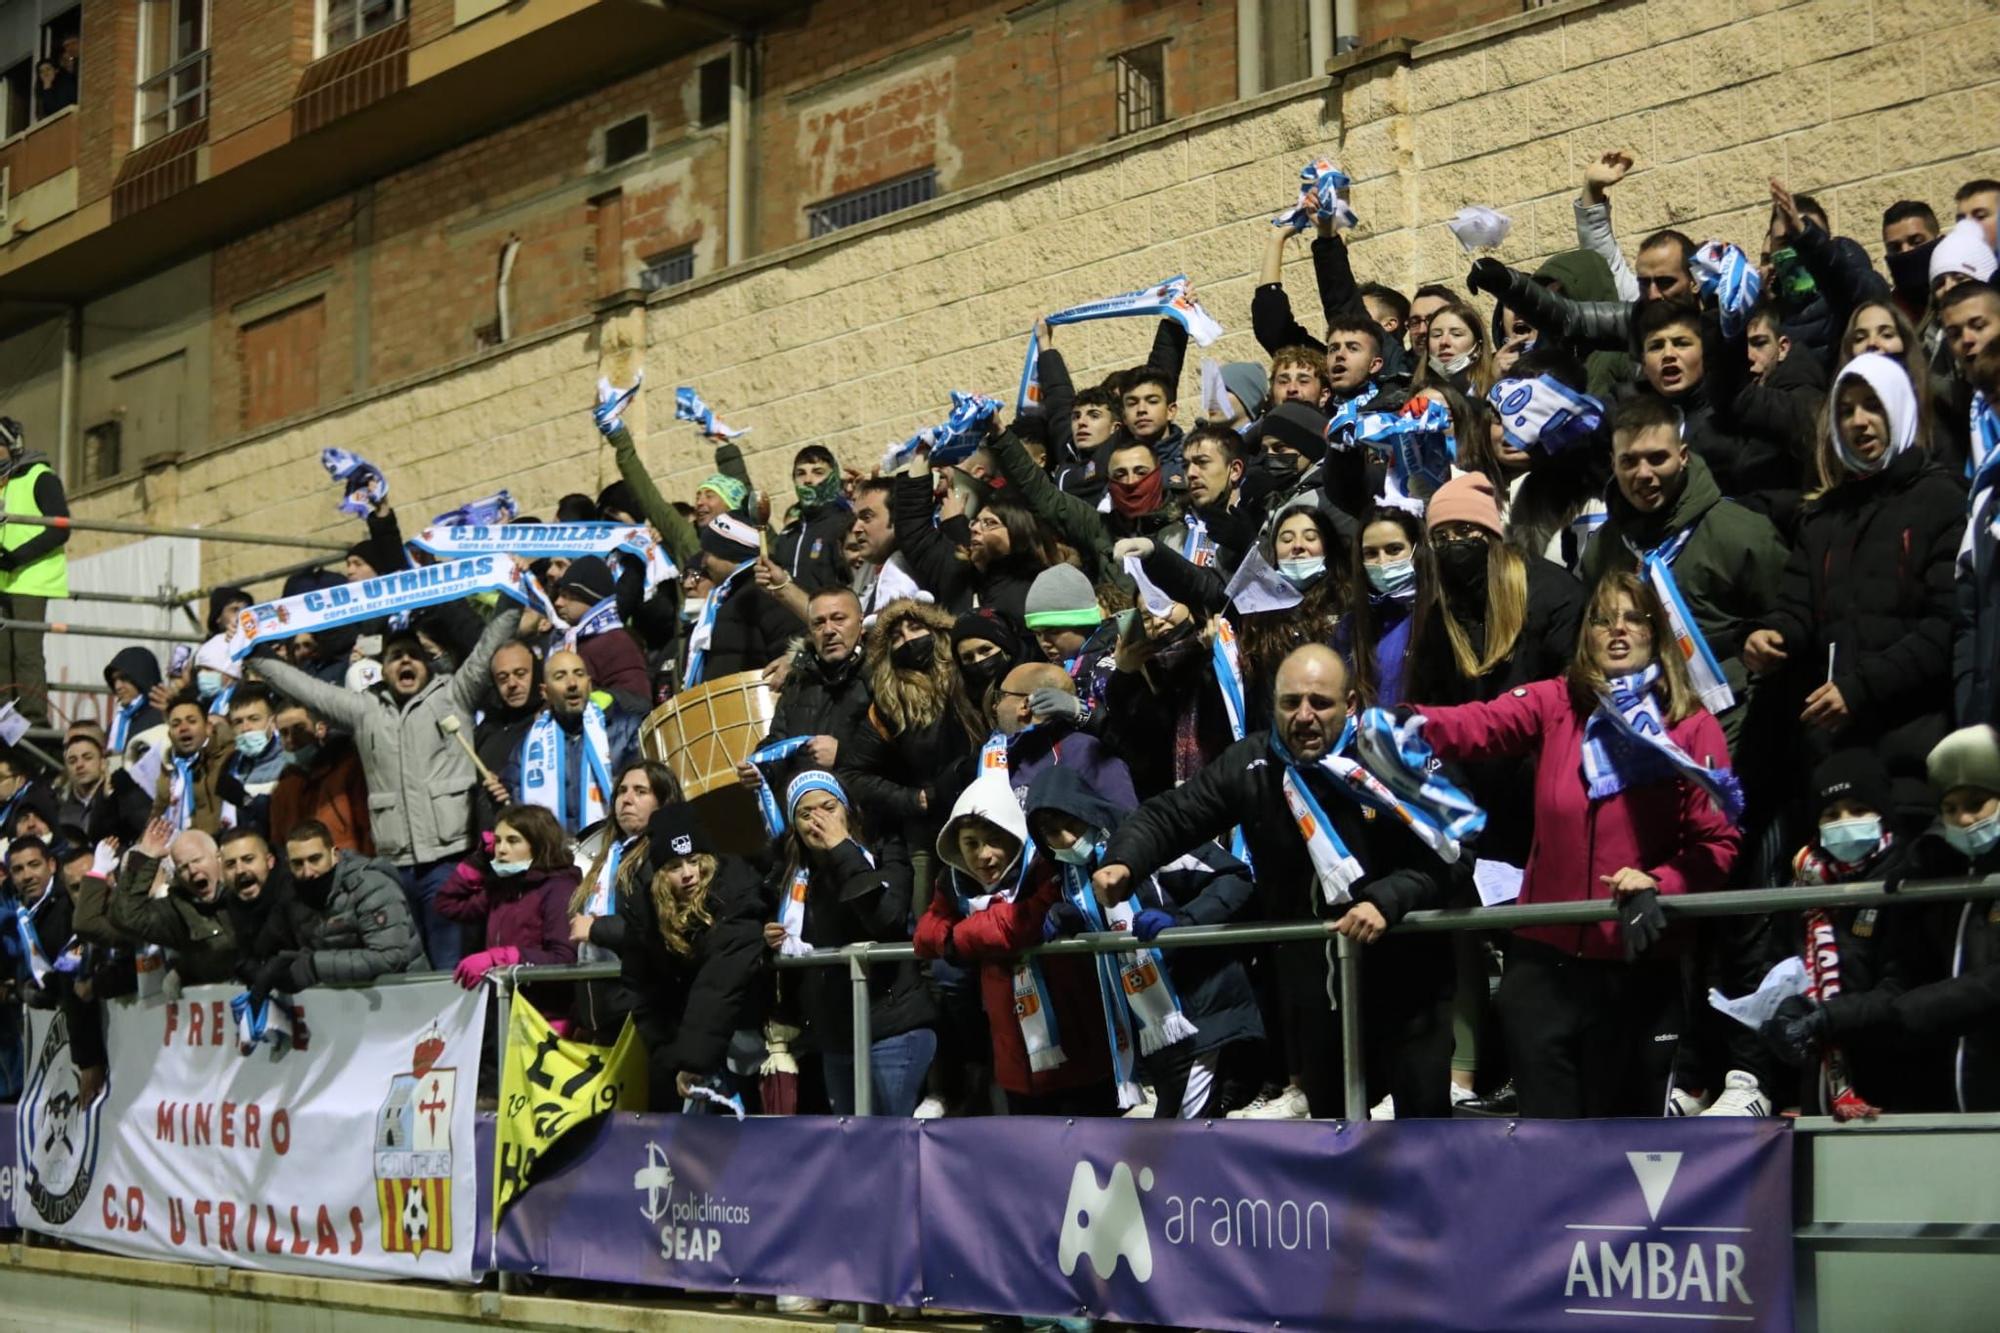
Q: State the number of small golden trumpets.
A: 0